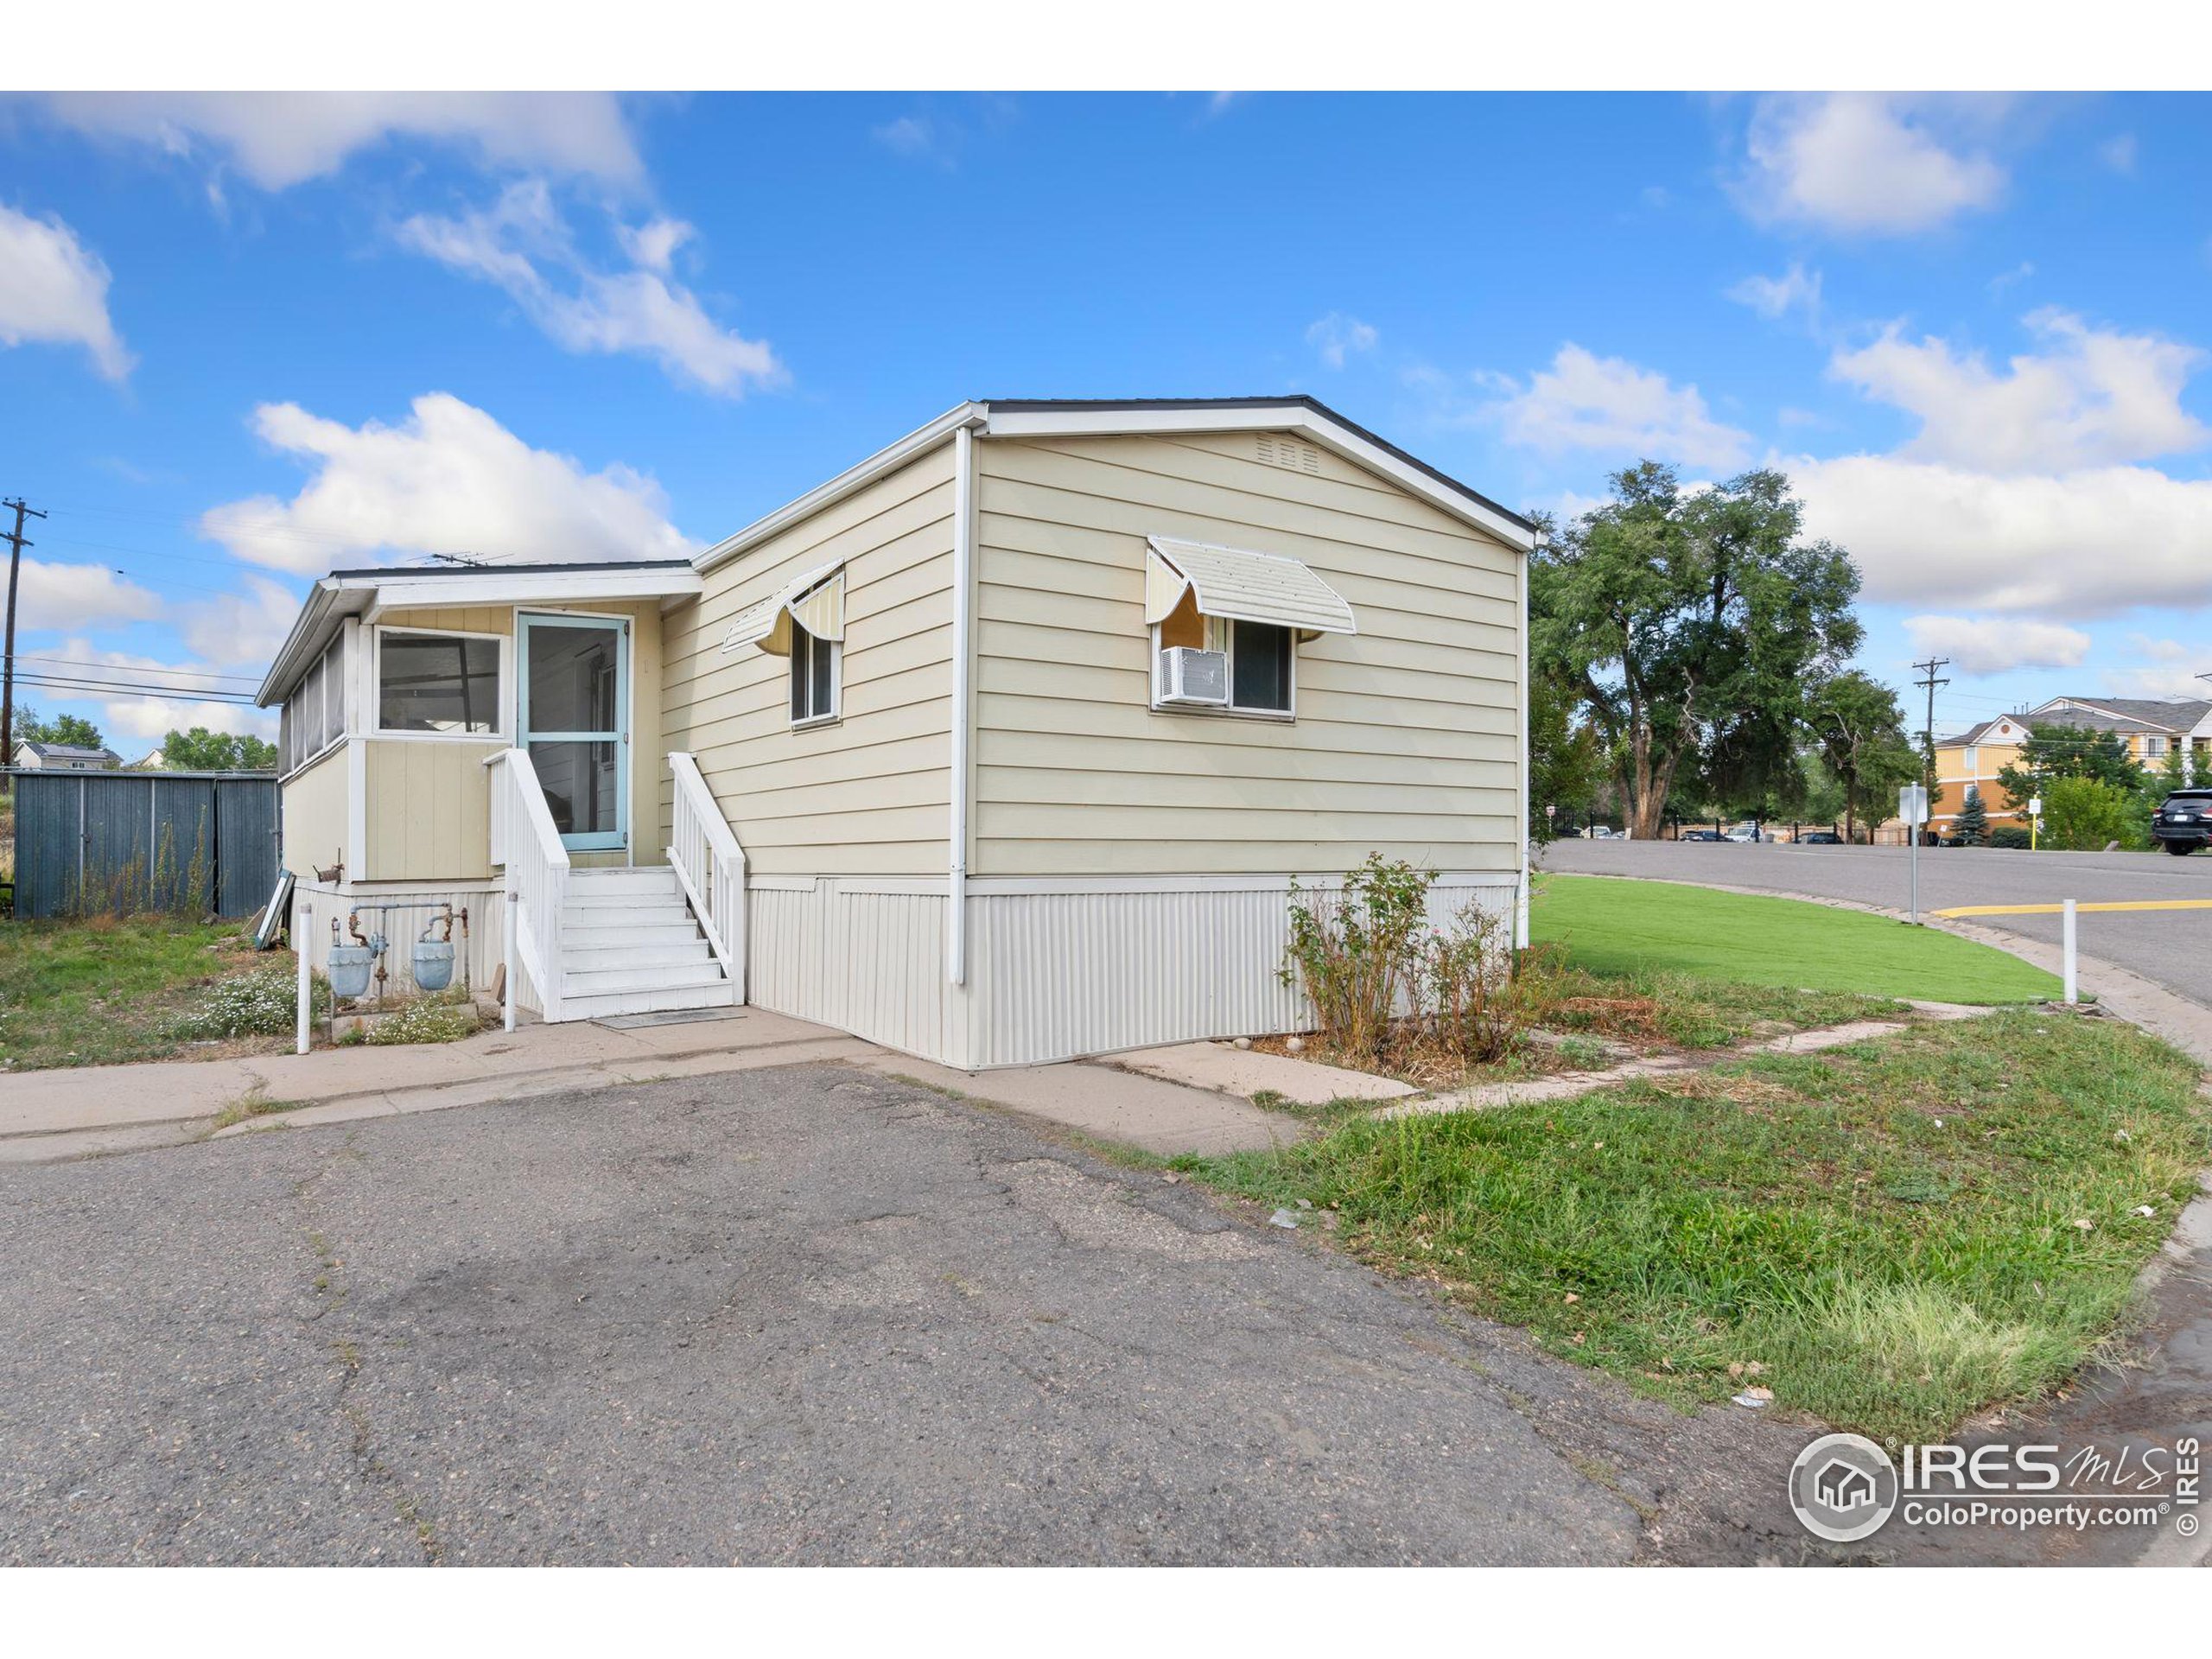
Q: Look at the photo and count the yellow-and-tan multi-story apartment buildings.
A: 1